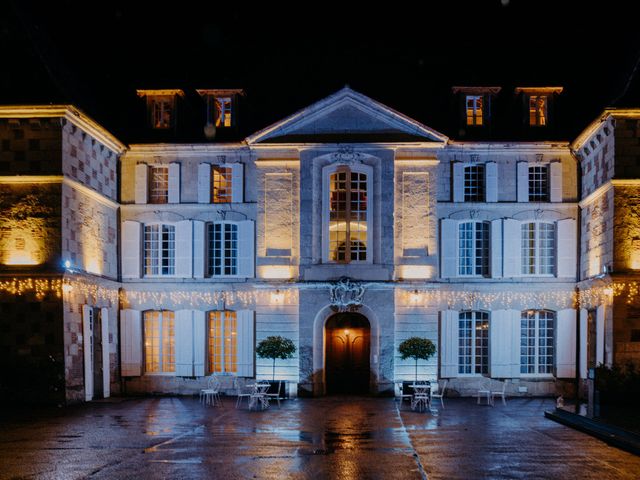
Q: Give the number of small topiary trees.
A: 2